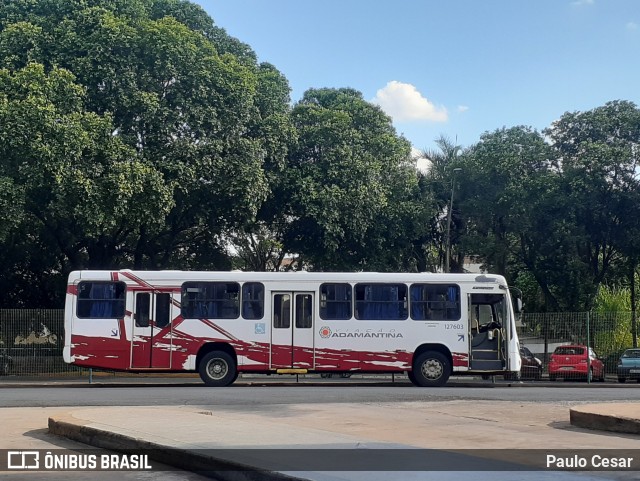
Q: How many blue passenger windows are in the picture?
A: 6